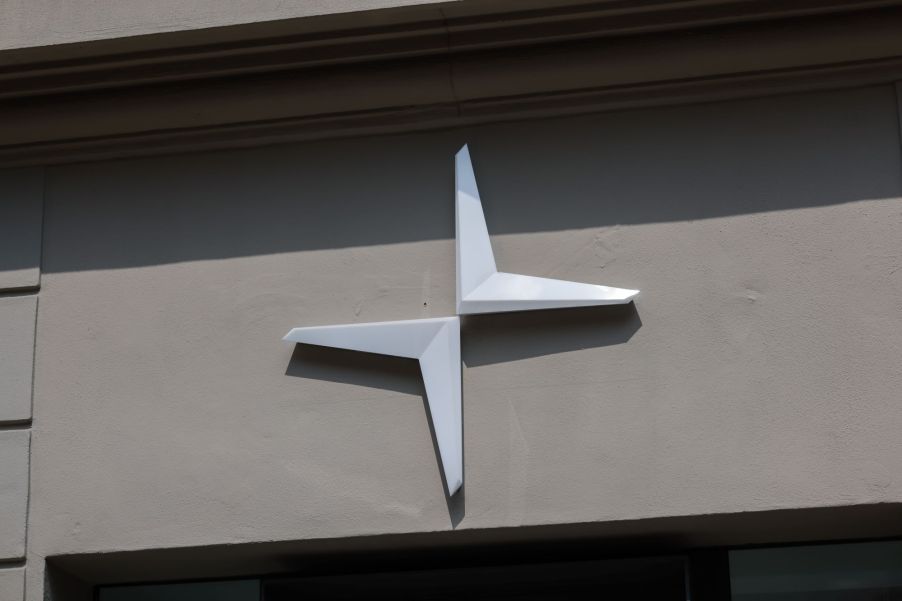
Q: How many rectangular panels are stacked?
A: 4